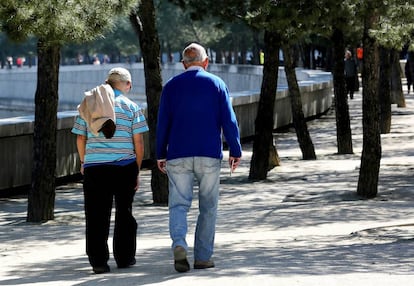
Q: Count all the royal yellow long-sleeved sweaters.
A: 0